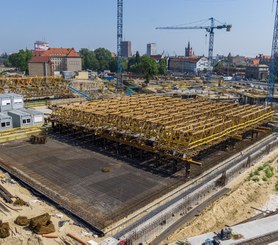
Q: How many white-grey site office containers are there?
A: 5